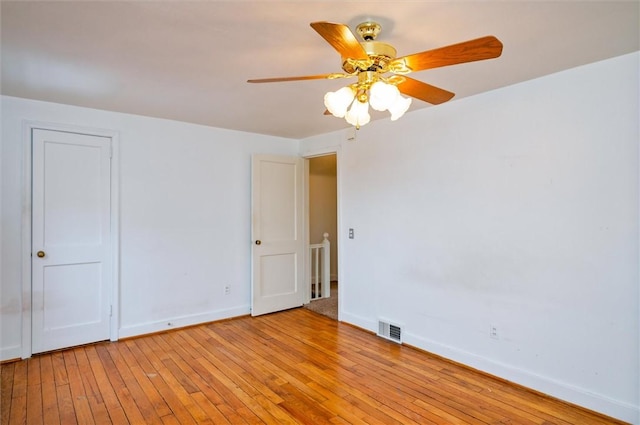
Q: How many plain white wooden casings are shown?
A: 2